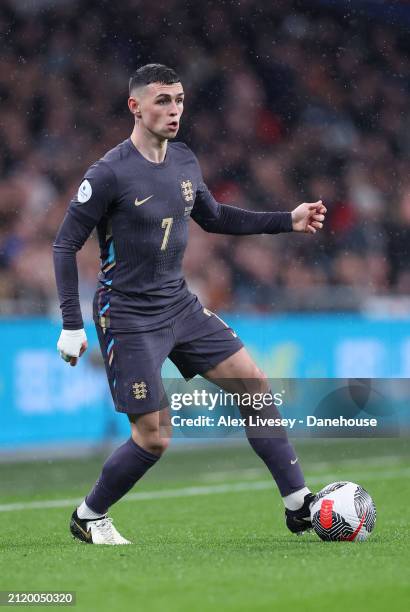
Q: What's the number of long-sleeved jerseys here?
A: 1